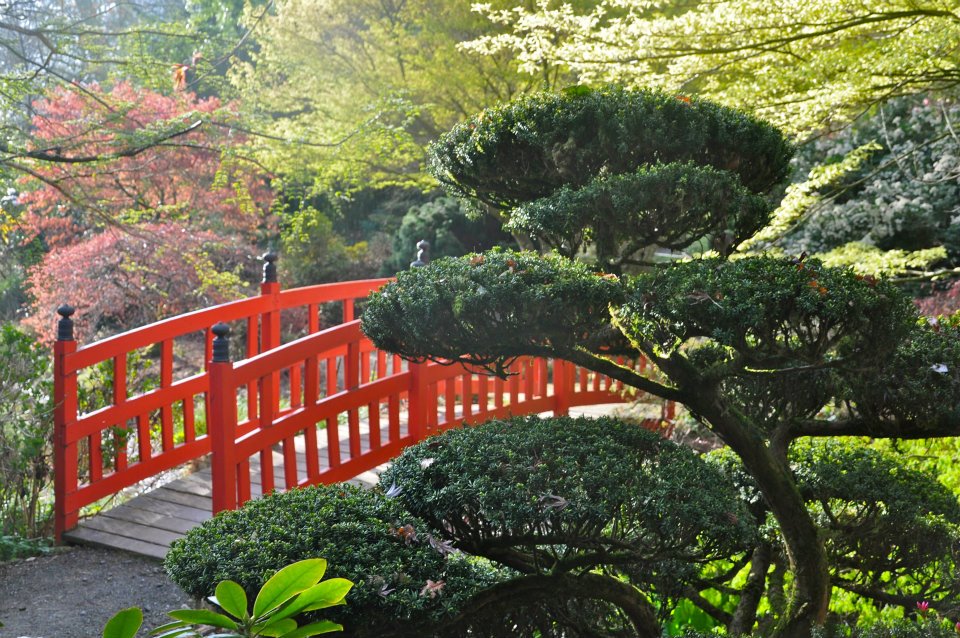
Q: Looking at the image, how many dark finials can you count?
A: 4